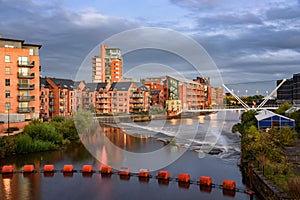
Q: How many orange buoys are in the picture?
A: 12